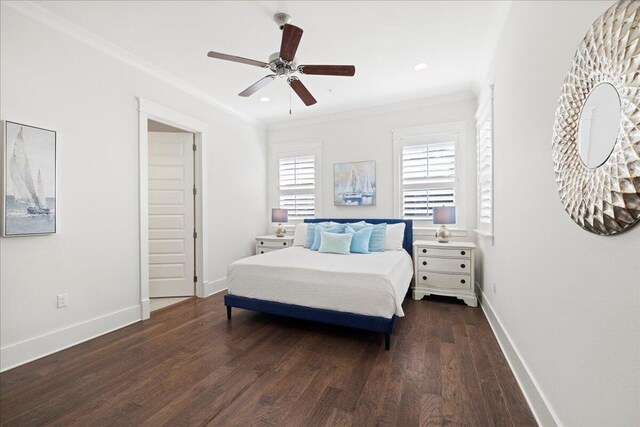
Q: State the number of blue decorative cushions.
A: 5